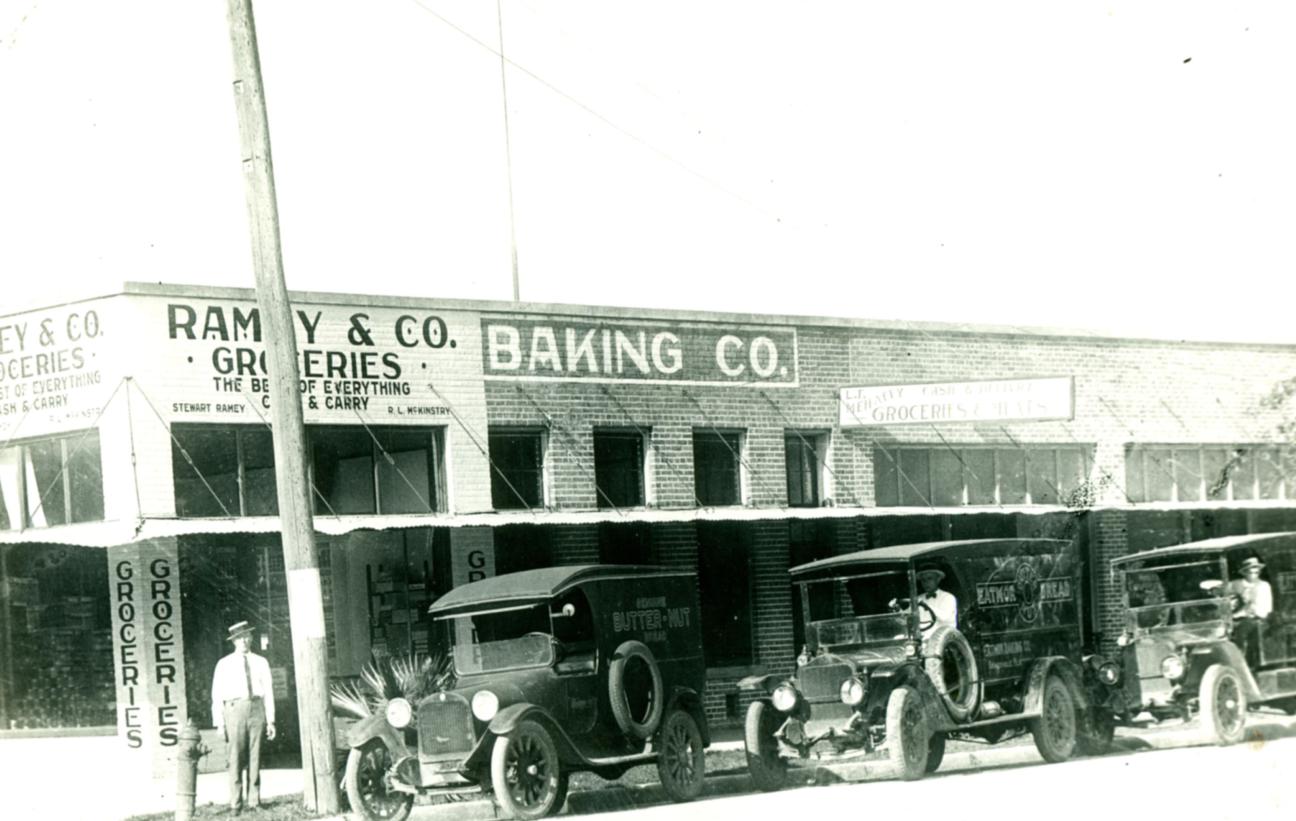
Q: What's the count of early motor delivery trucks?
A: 3